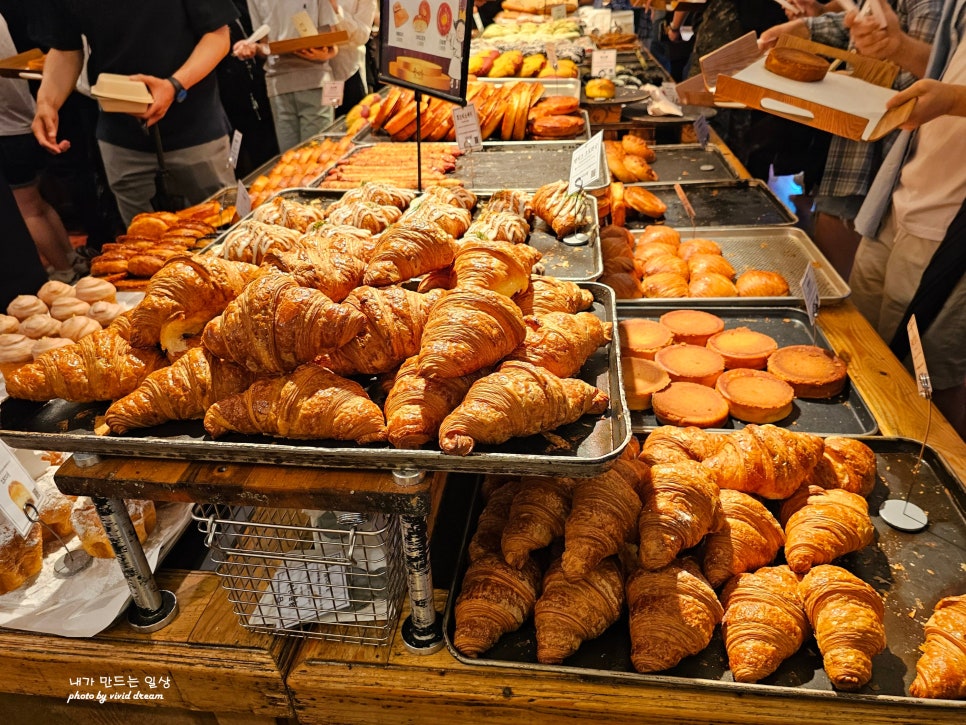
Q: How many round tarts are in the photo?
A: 9